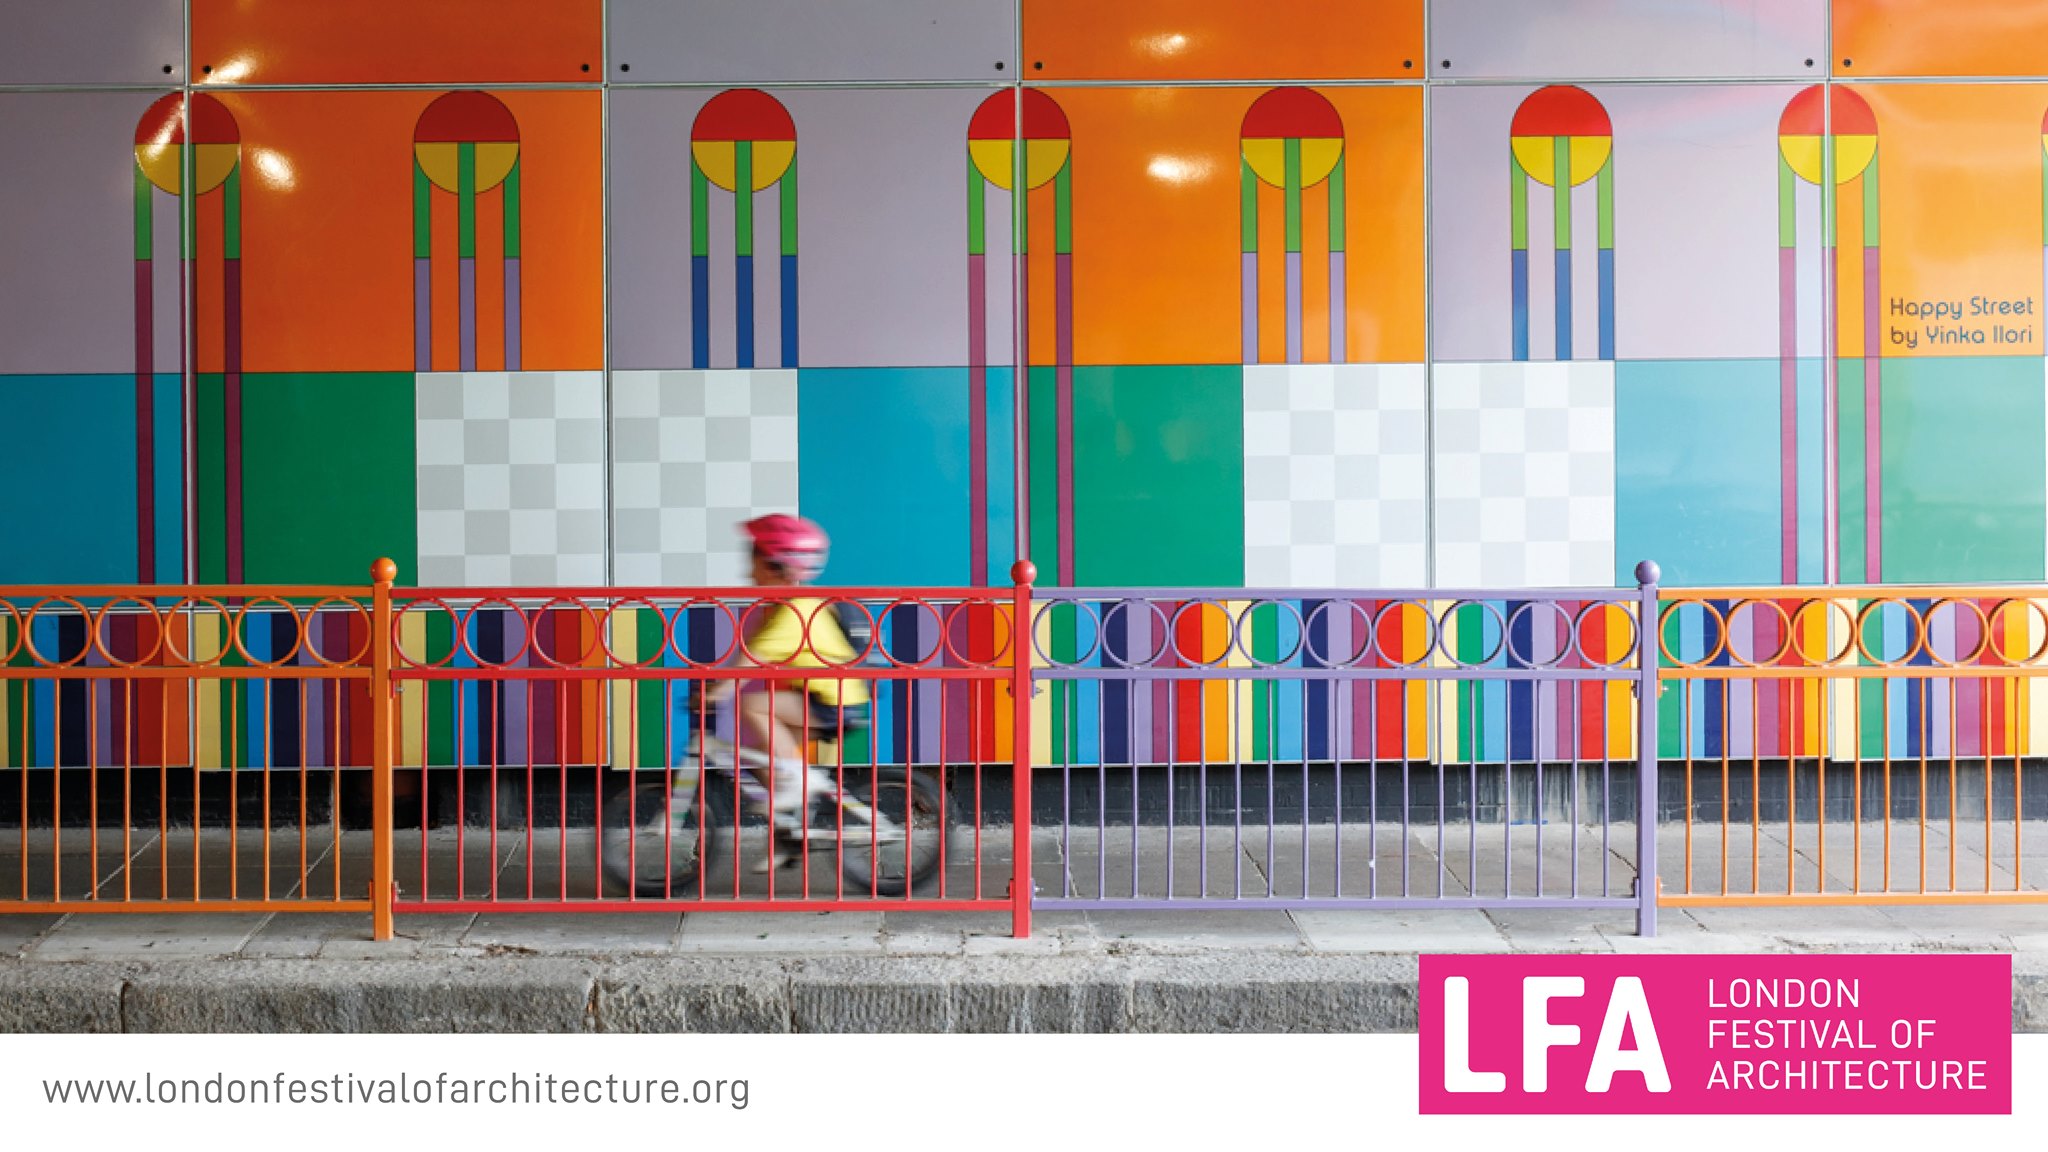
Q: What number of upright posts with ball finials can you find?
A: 3